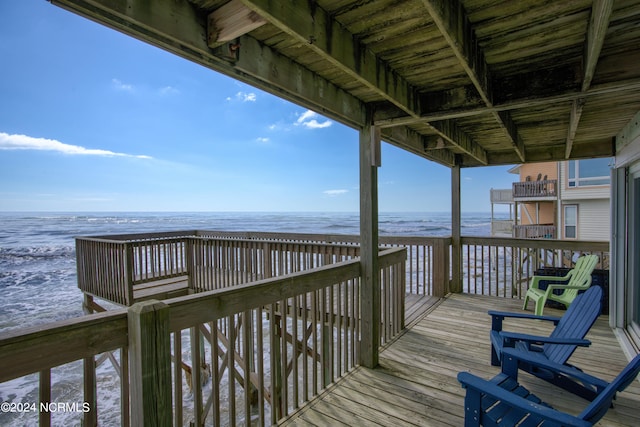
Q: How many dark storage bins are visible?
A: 1